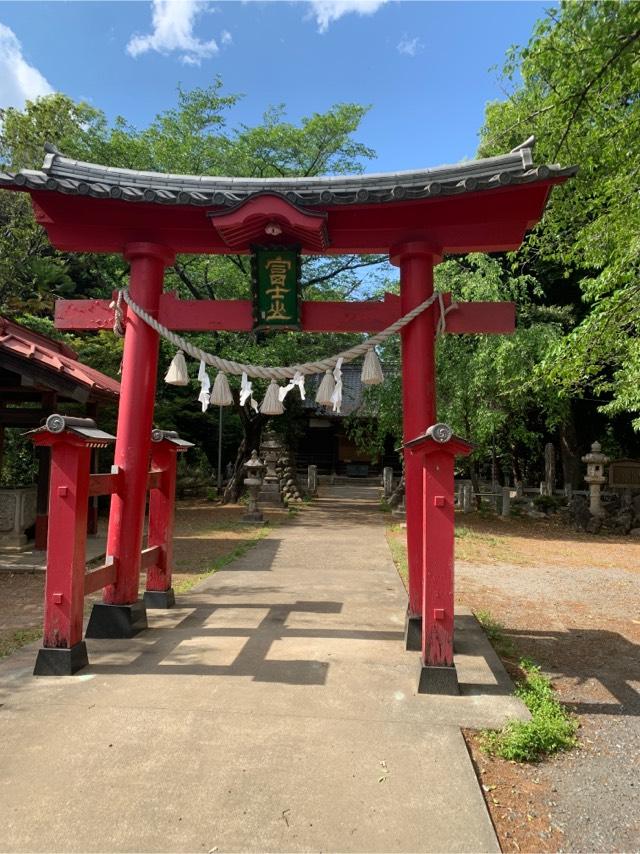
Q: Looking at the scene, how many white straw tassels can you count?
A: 5